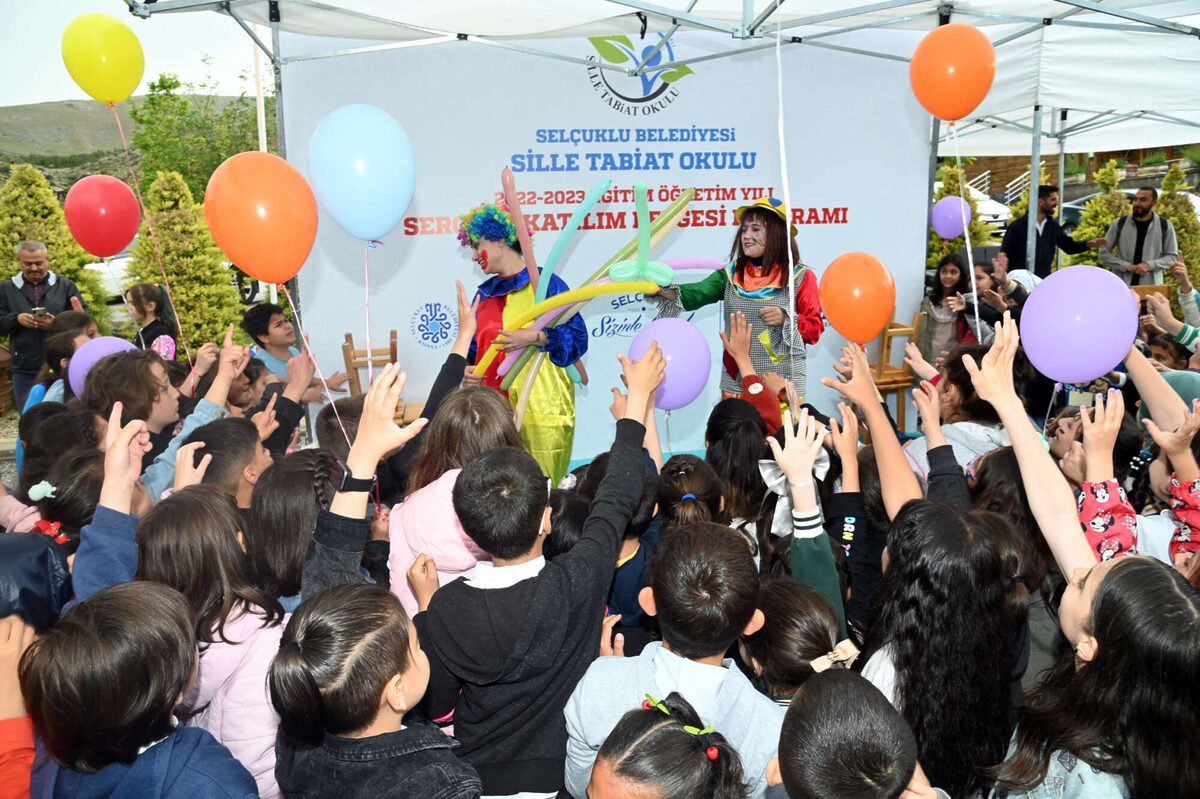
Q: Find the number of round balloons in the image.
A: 10